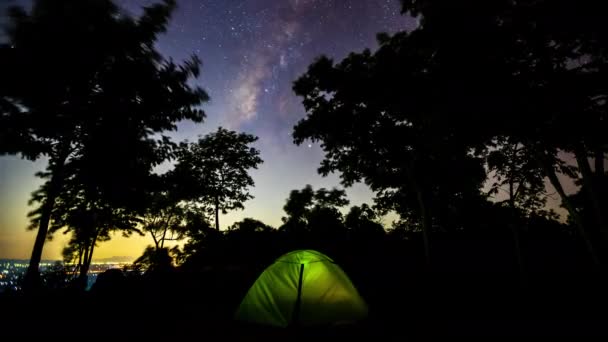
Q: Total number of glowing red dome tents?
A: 0